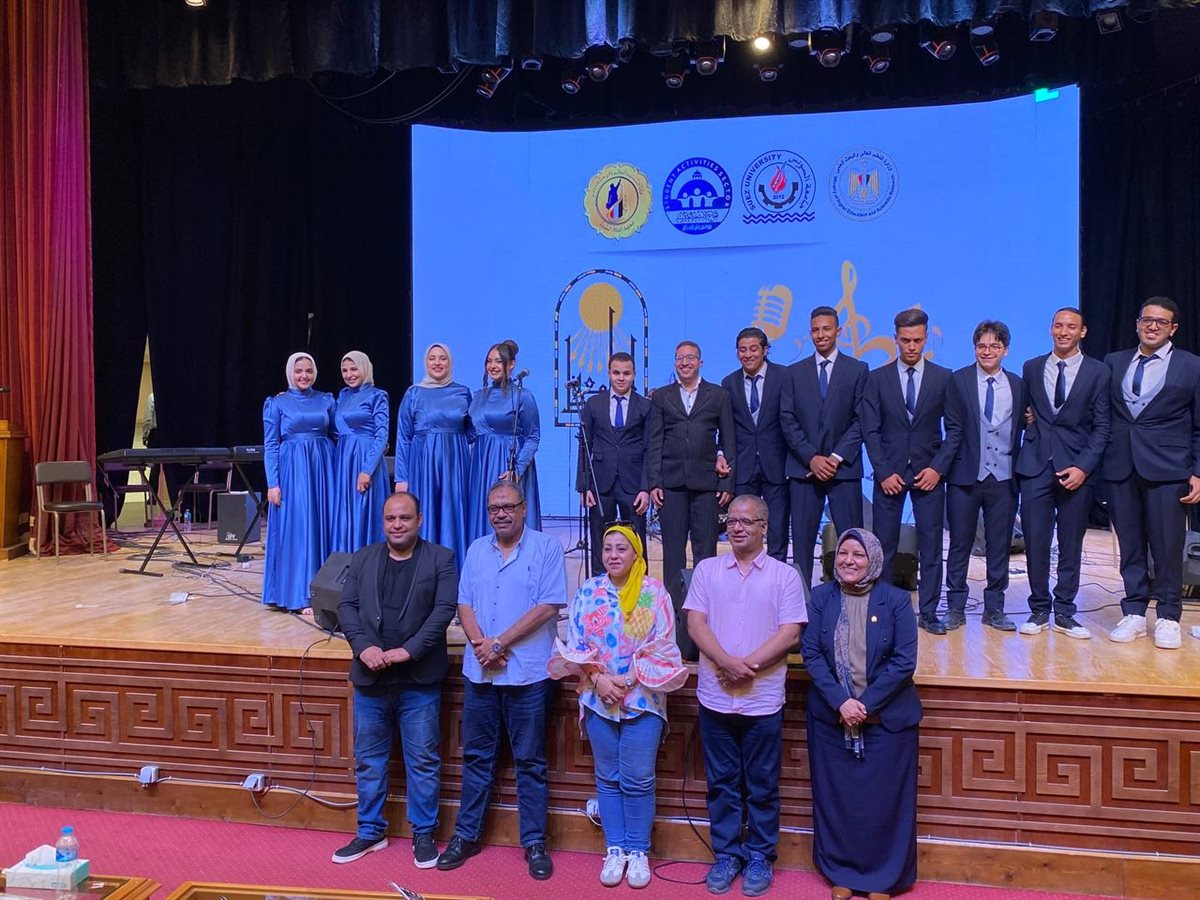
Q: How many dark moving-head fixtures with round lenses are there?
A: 11